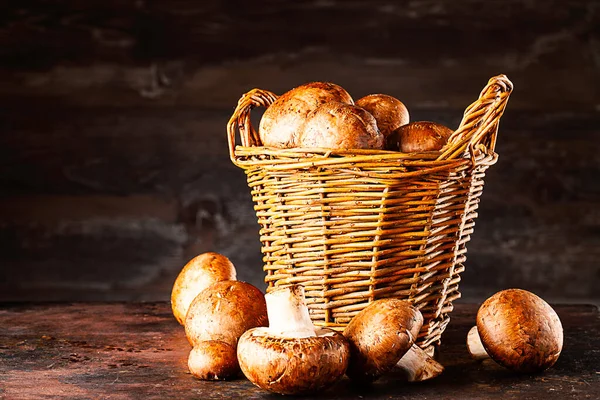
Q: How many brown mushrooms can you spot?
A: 10